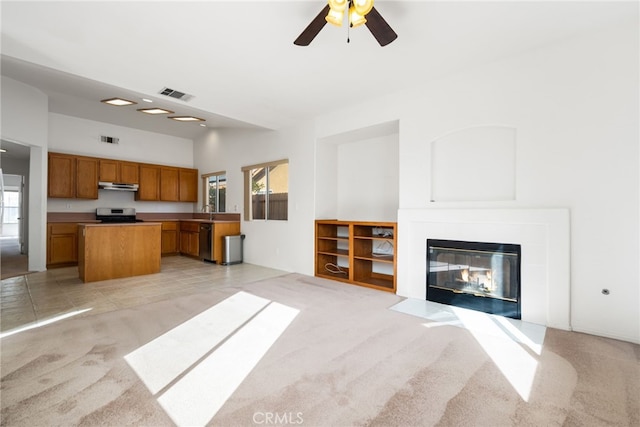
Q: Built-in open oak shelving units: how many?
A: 1